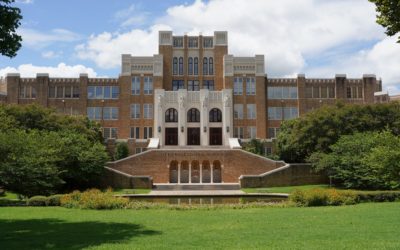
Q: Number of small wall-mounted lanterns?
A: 4